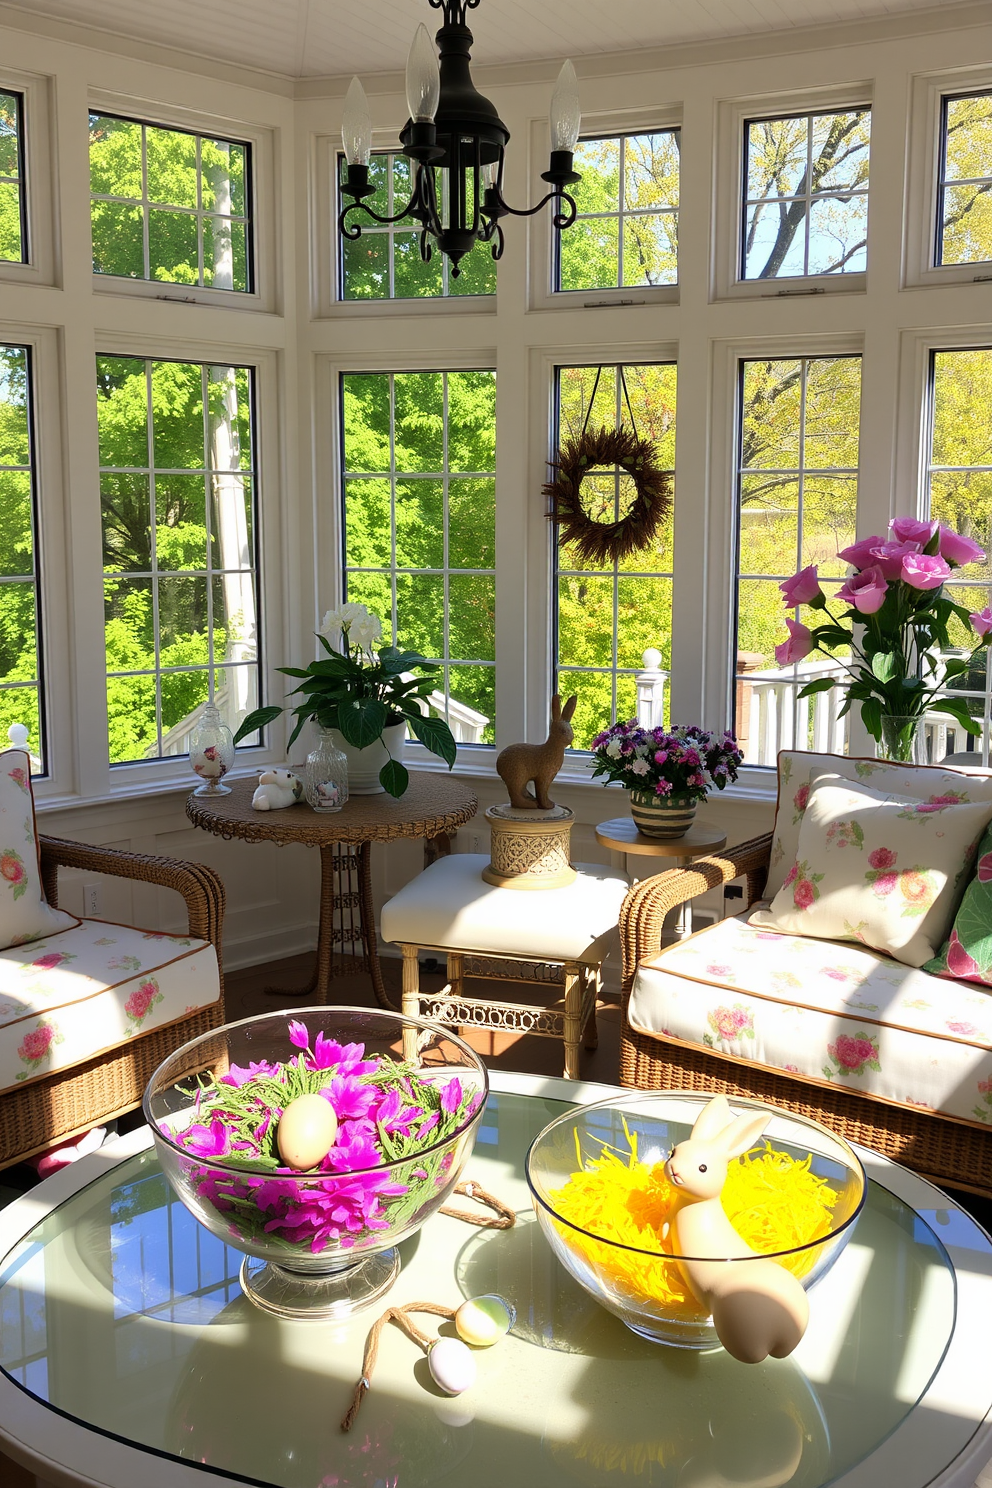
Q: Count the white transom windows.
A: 6